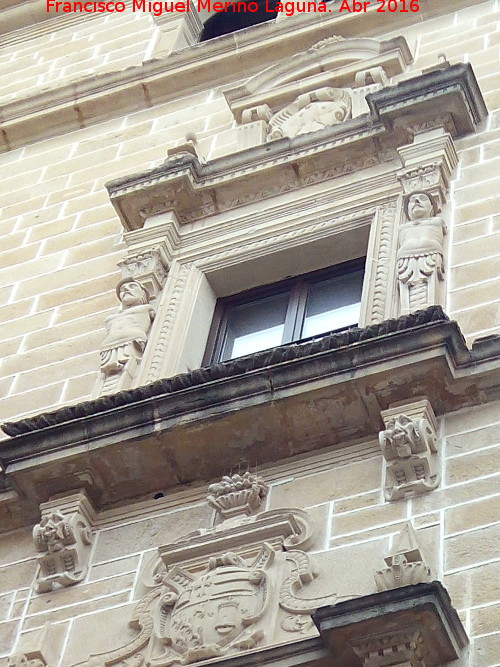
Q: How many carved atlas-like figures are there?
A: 2